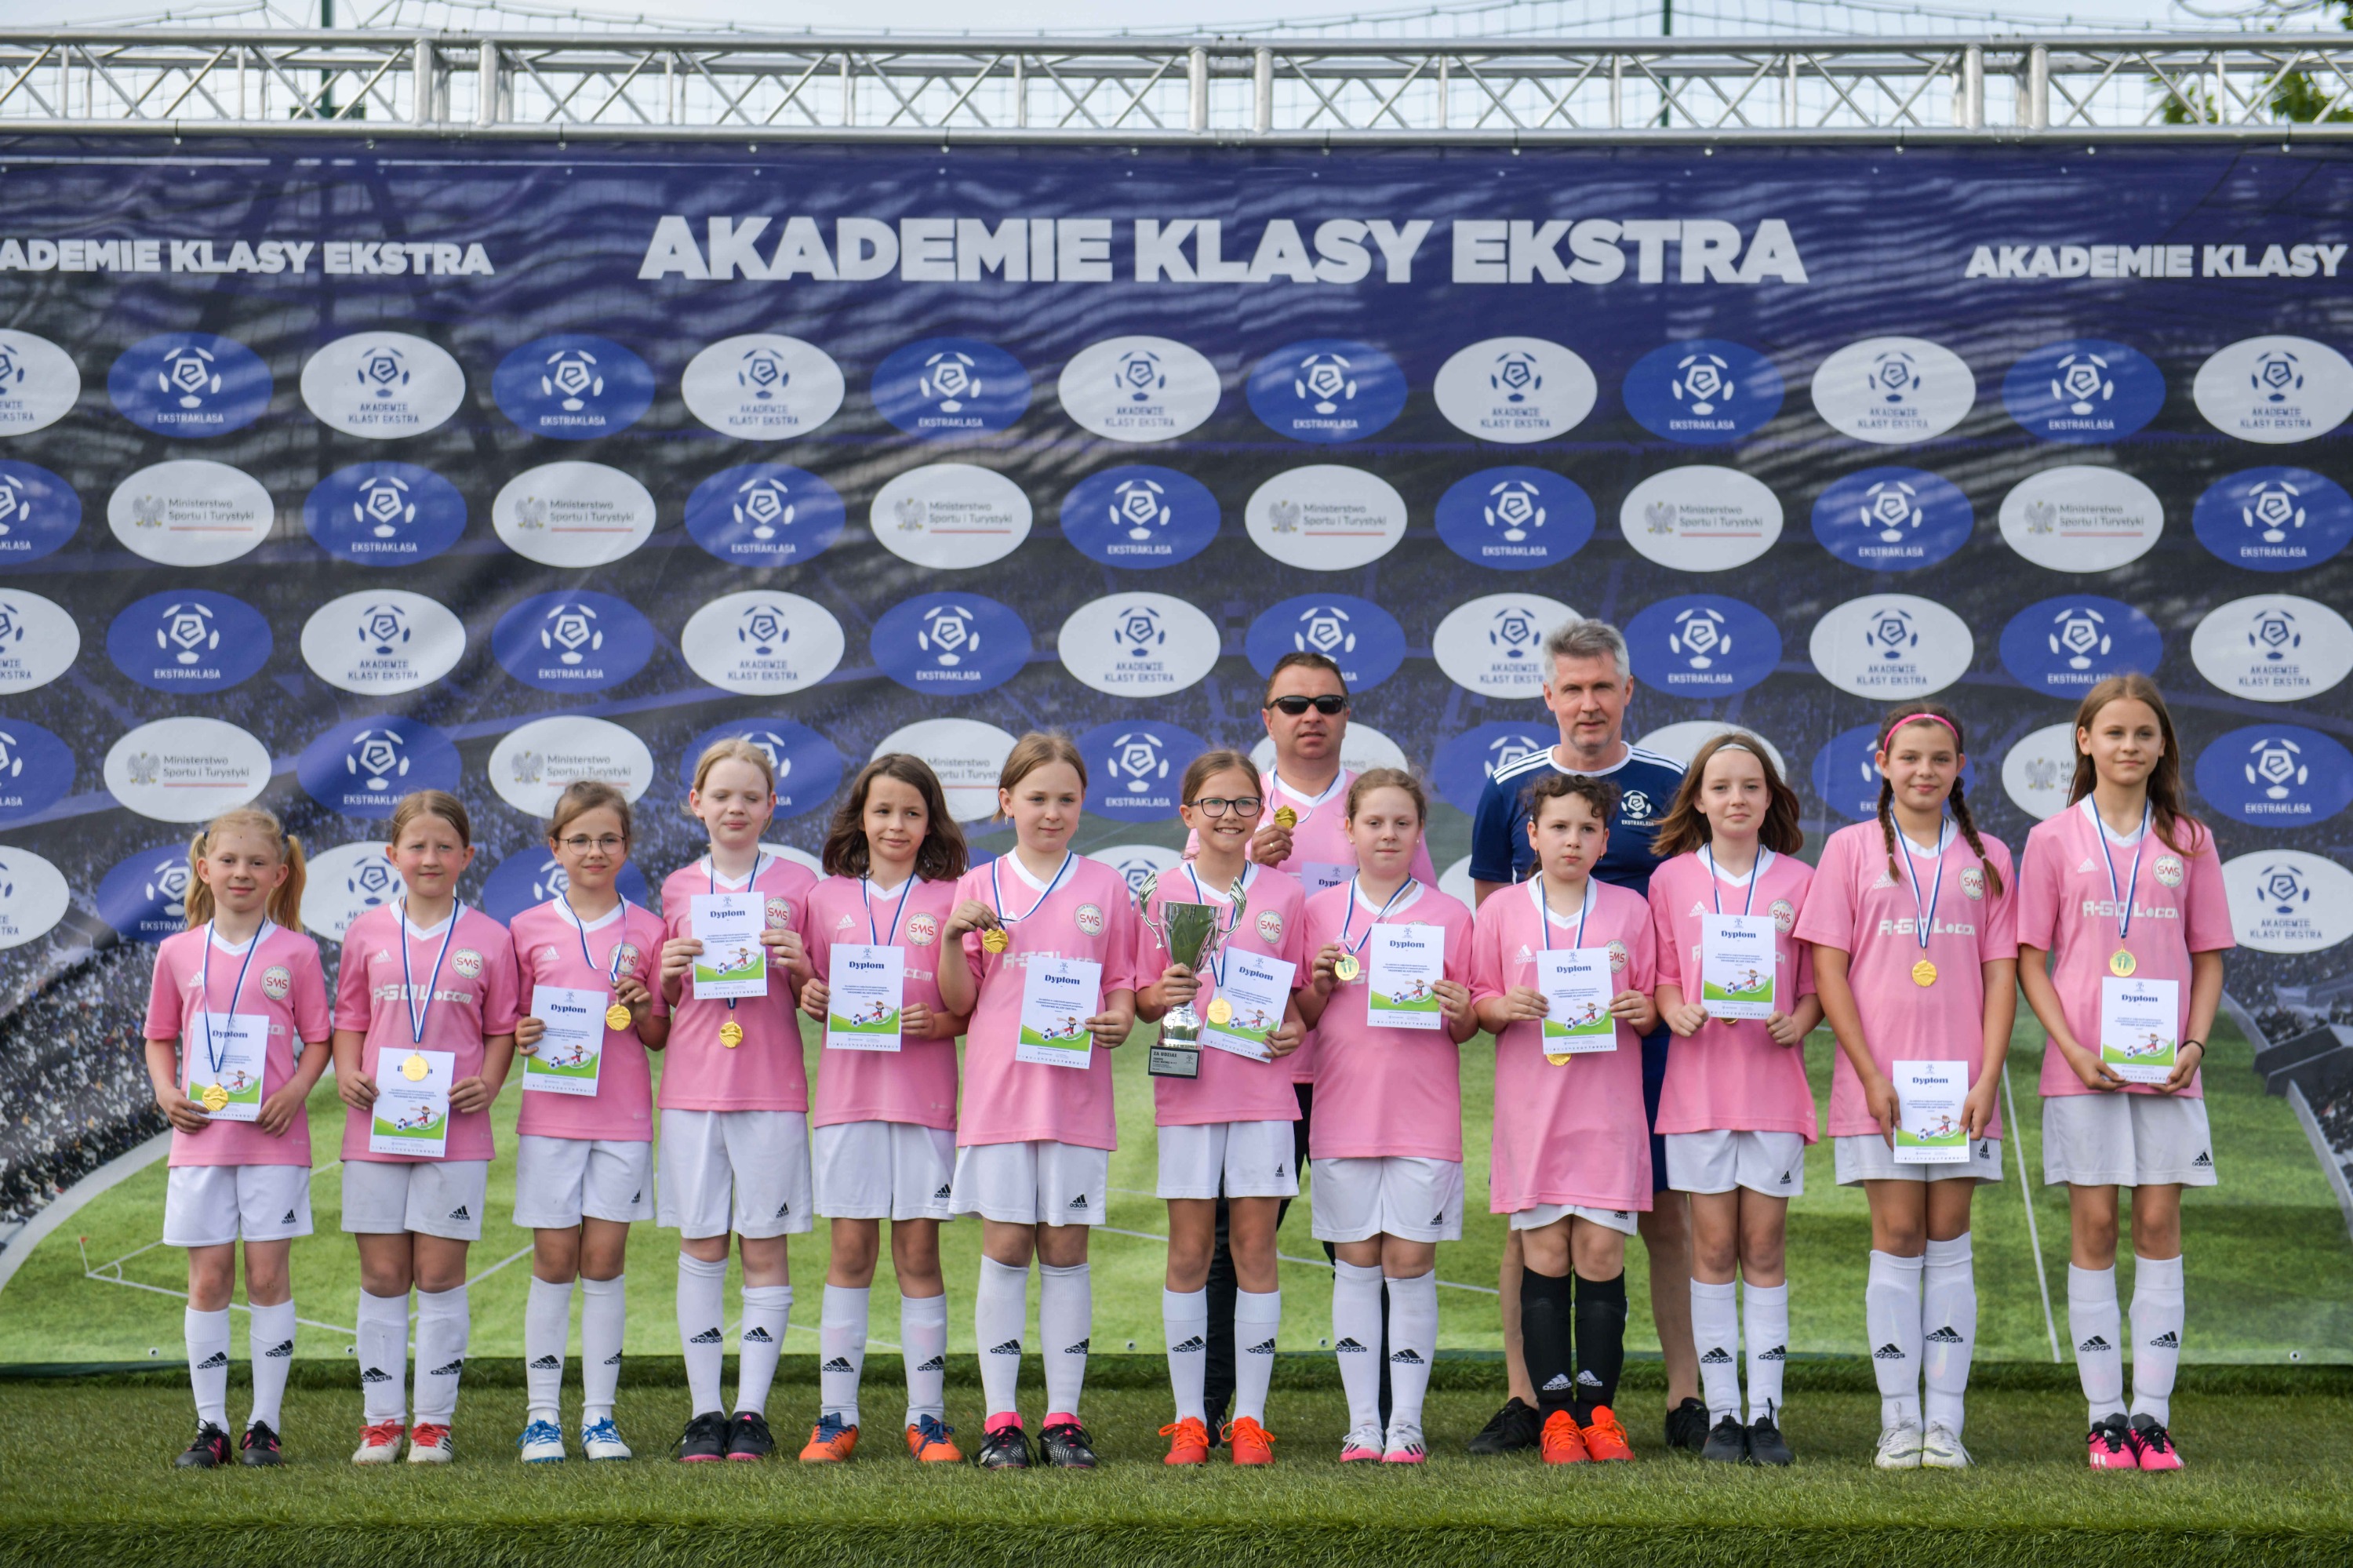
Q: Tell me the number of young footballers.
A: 12